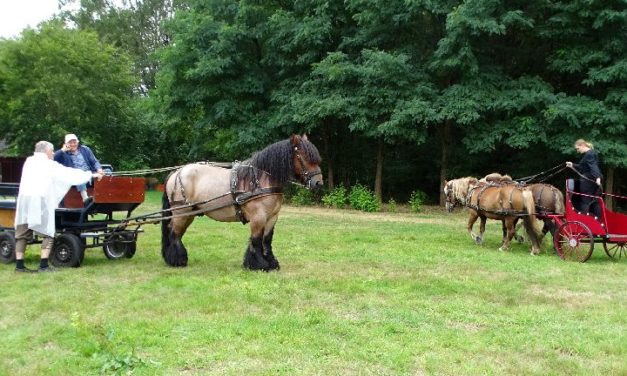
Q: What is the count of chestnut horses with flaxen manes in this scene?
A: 2